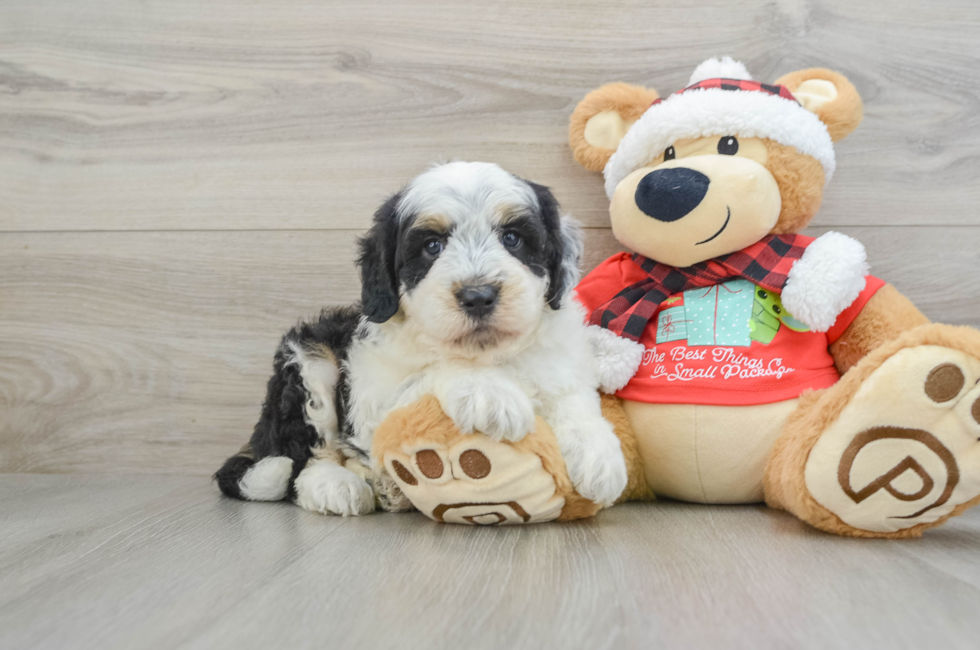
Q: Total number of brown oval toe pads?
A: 5